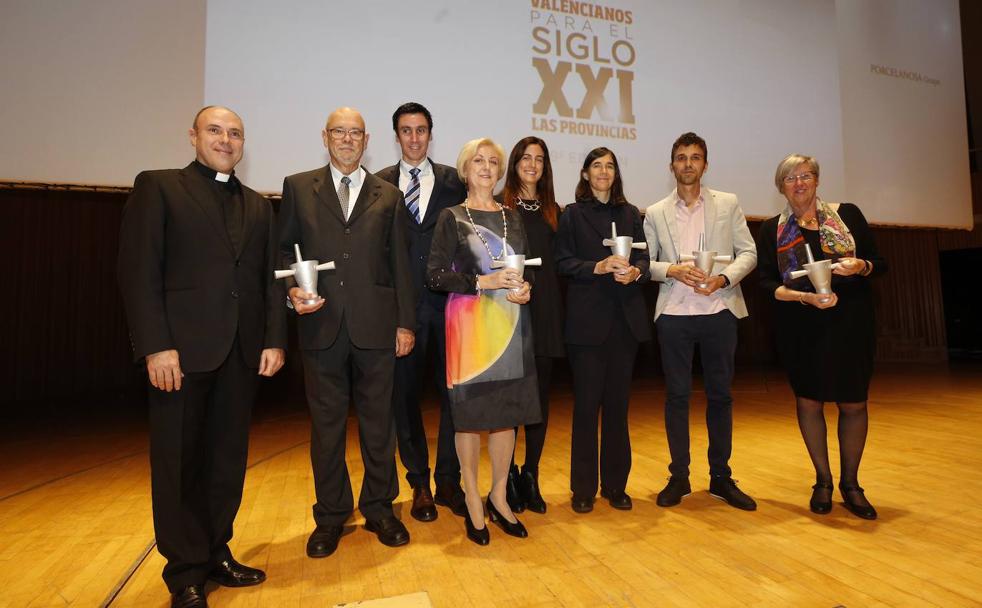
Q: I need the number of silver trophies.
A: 5